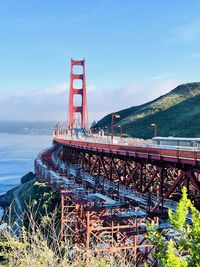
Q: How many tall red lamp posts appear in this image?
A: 3